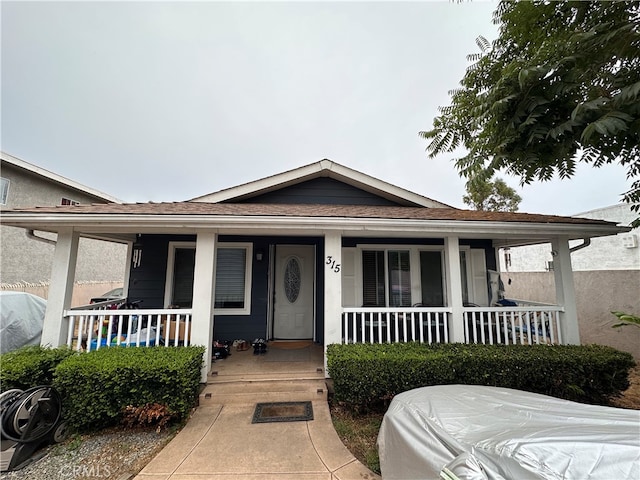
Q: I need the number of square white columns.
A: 5